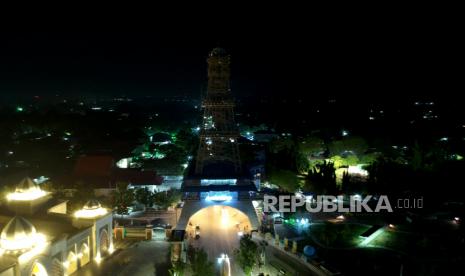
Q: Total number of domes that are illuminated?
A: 3